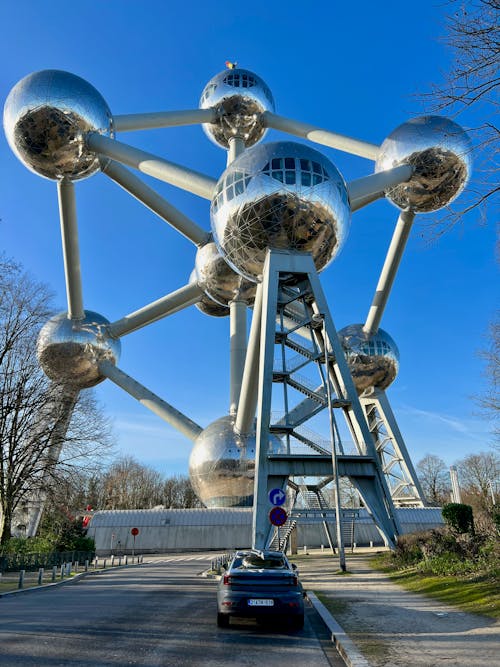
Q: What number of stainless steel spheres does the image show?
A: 9